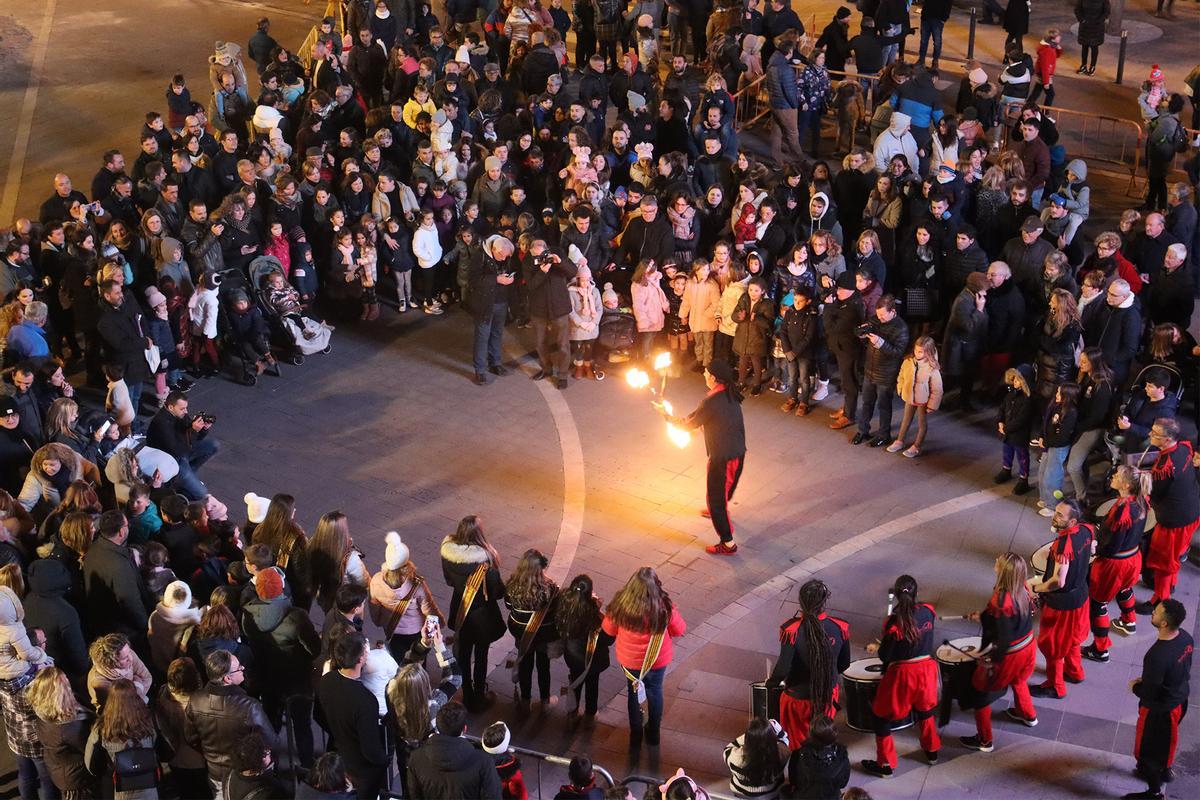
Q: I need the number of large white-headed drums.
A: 4